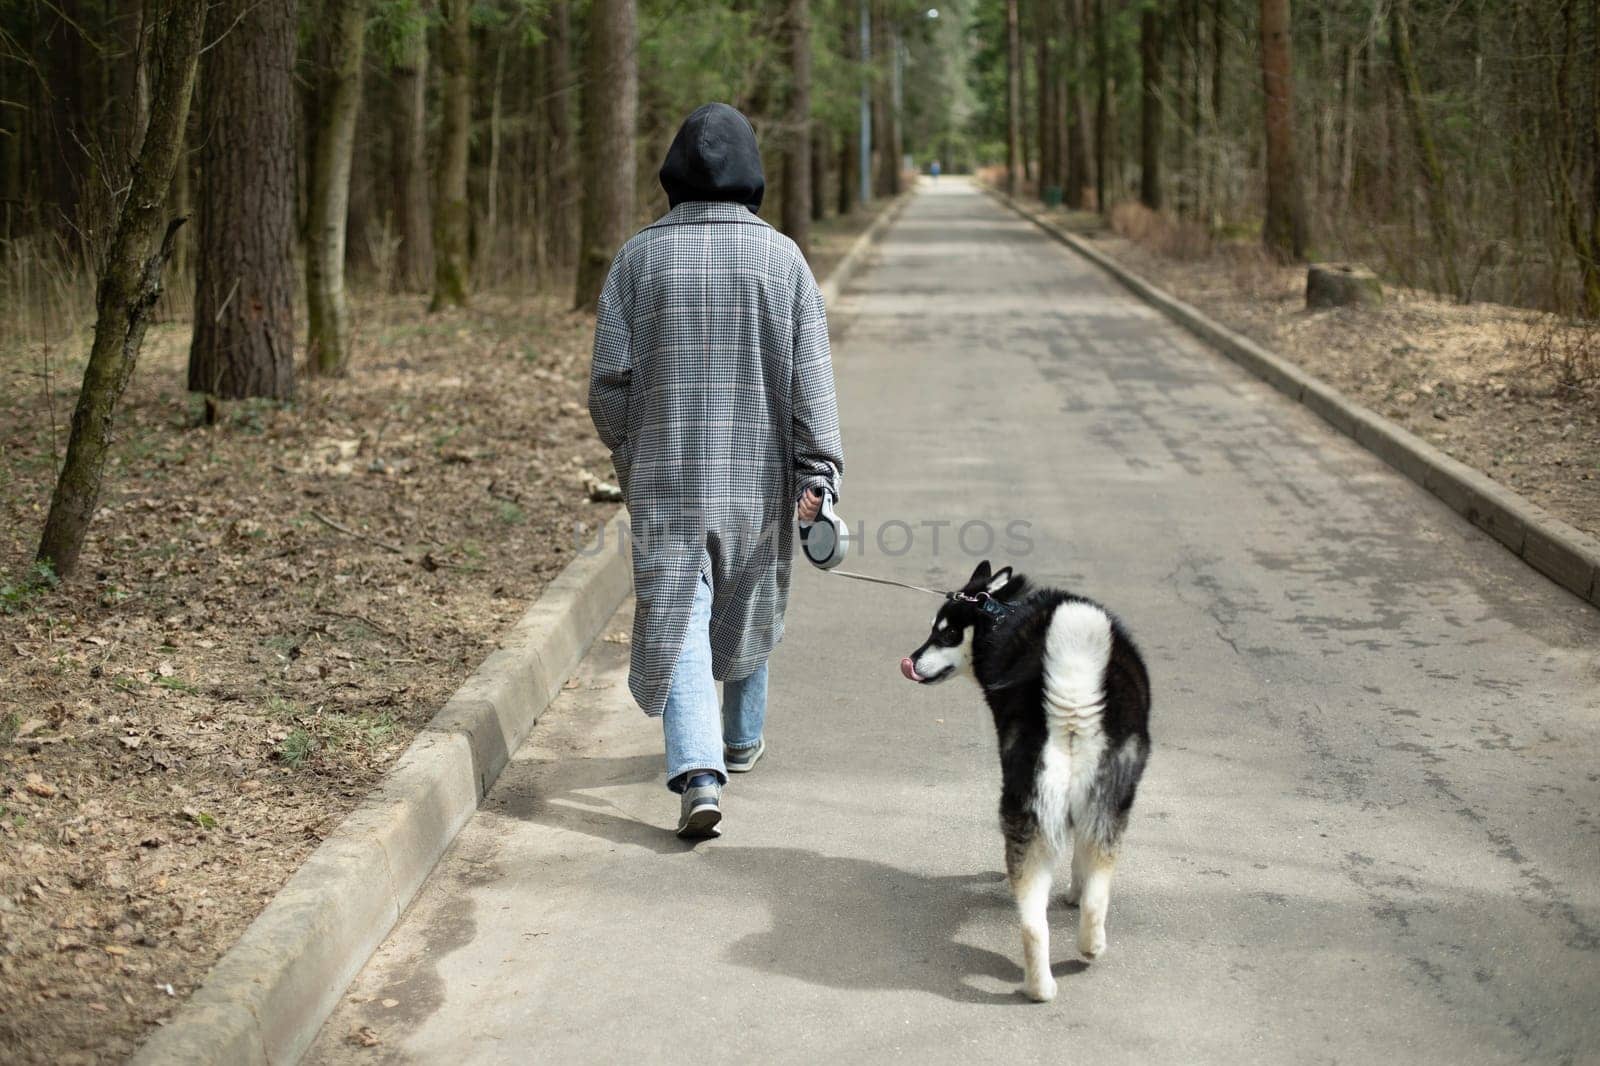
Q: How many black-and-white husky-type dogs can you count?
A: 1